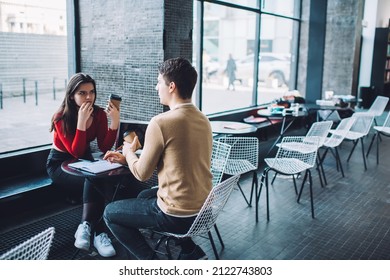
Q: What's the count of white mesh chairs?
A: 10